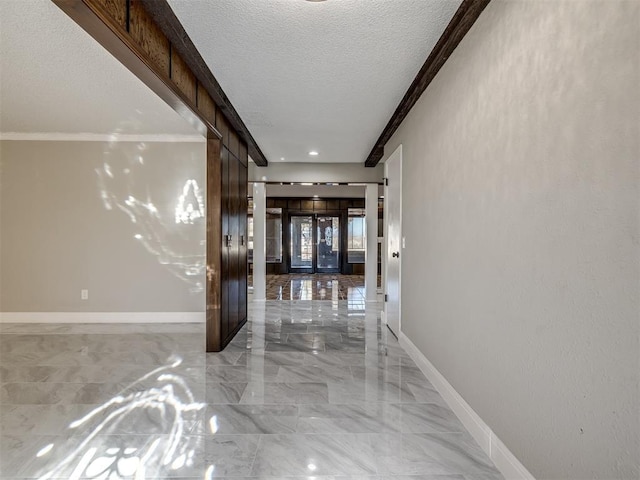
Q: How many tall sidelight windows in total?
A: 2